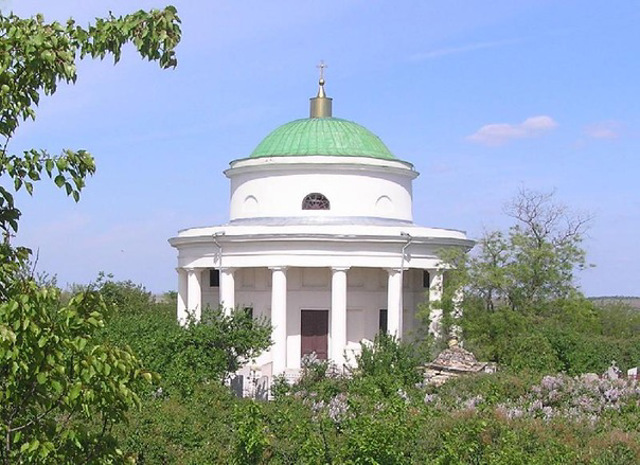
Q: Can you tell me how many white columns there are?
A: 8